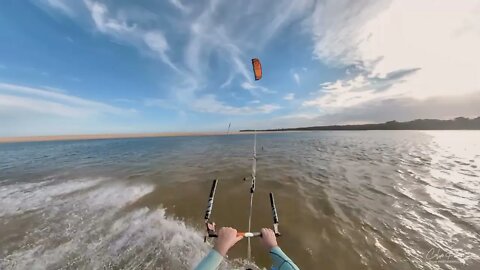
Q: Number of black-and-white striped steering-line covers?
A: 2